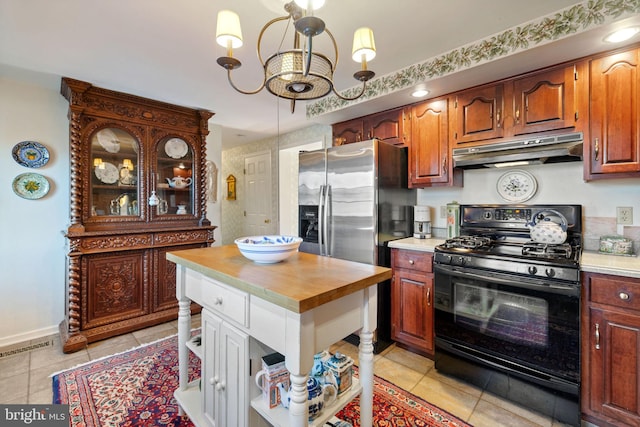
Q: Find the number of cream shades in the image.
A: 3